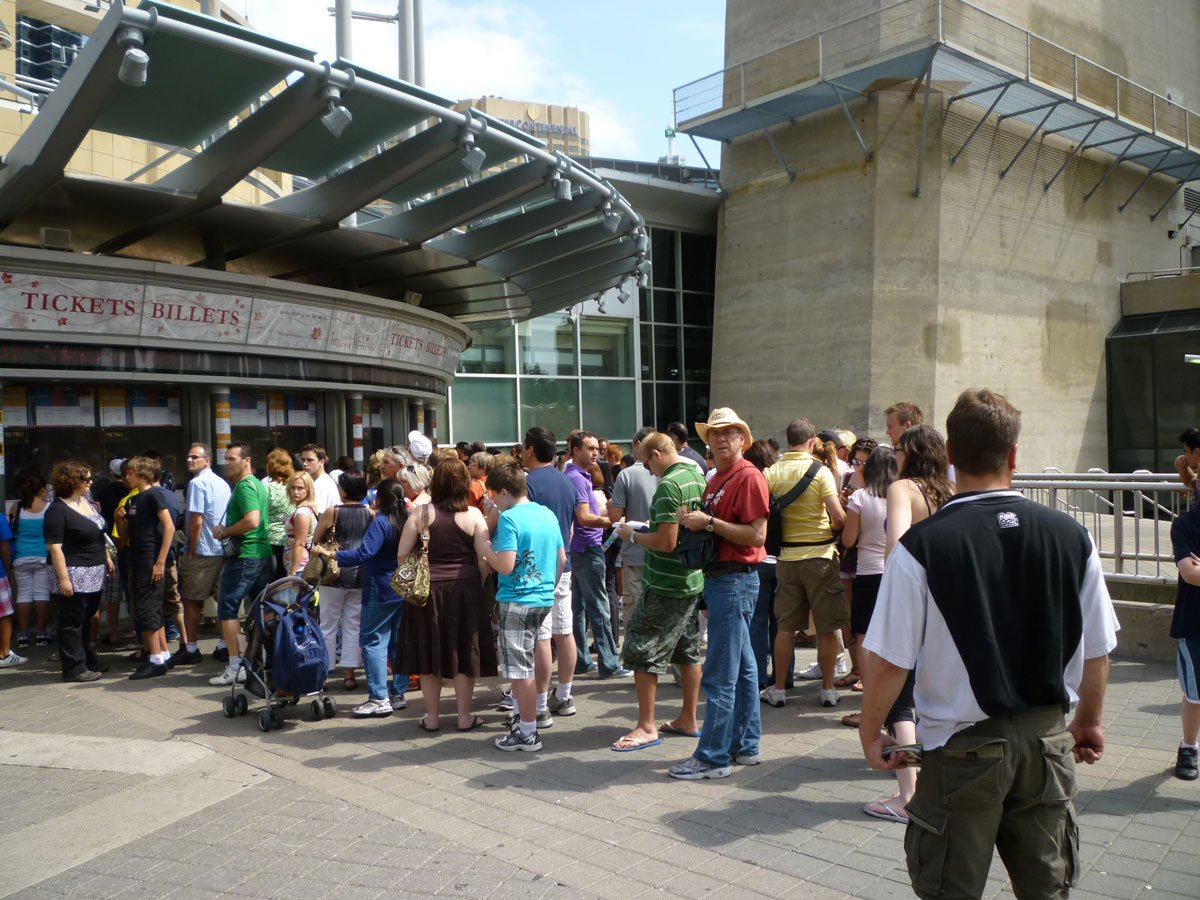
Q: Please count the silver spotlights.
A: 11